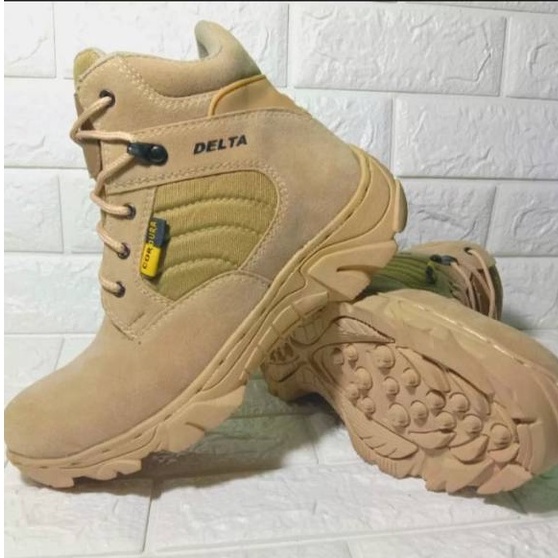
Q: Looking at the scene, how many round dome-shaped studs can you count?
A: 15